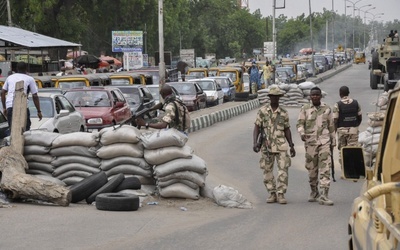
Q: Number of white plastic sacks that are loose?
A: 1